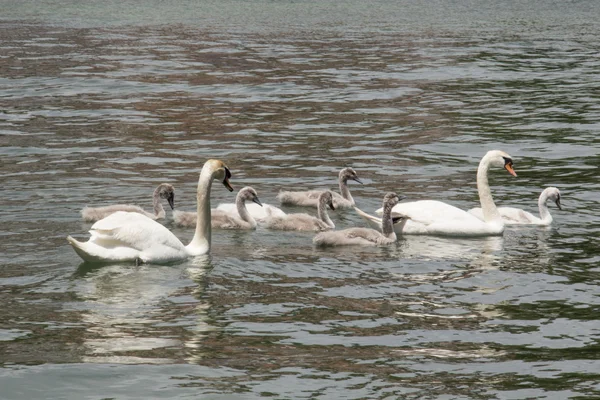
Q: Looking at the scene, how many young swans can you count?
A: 6